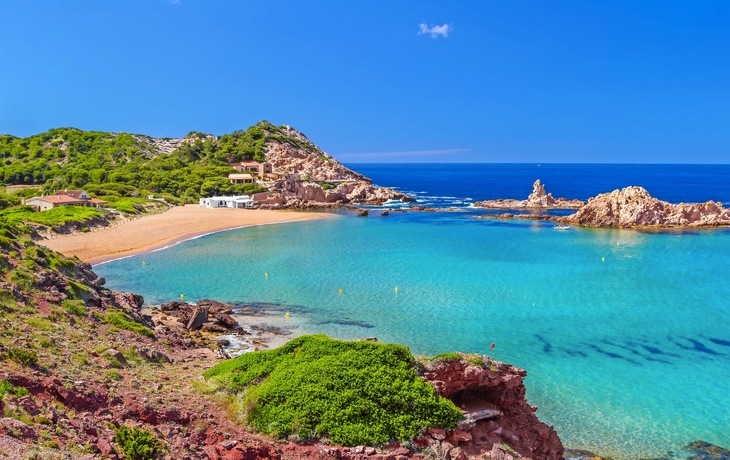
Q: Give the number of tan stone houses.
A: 2